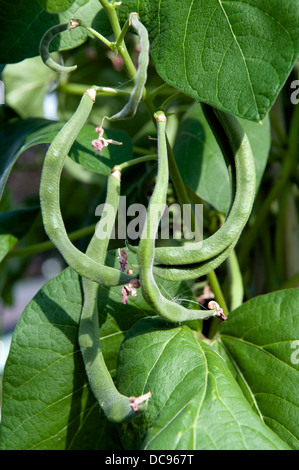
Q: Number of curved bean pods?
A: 7